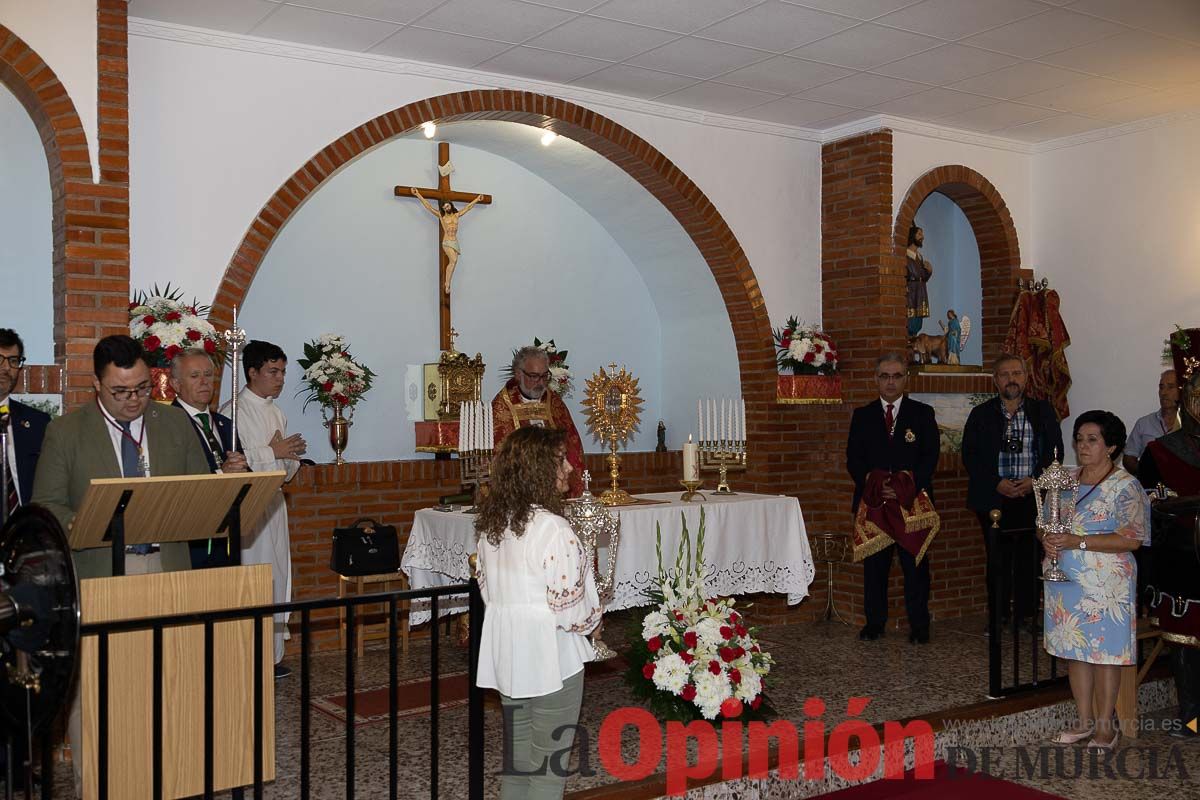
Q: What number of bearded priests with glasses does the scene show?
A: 1